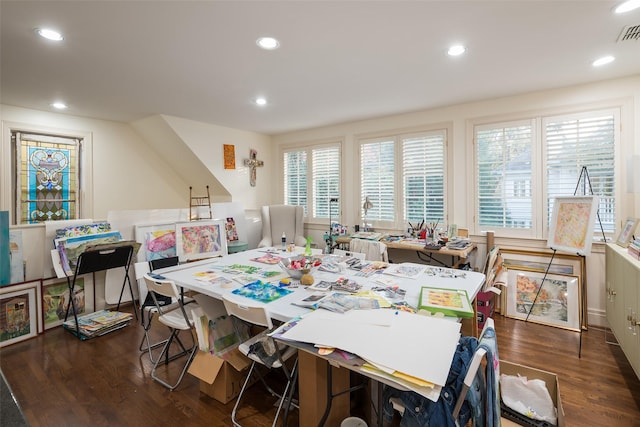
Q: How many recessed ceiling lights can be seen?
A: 7